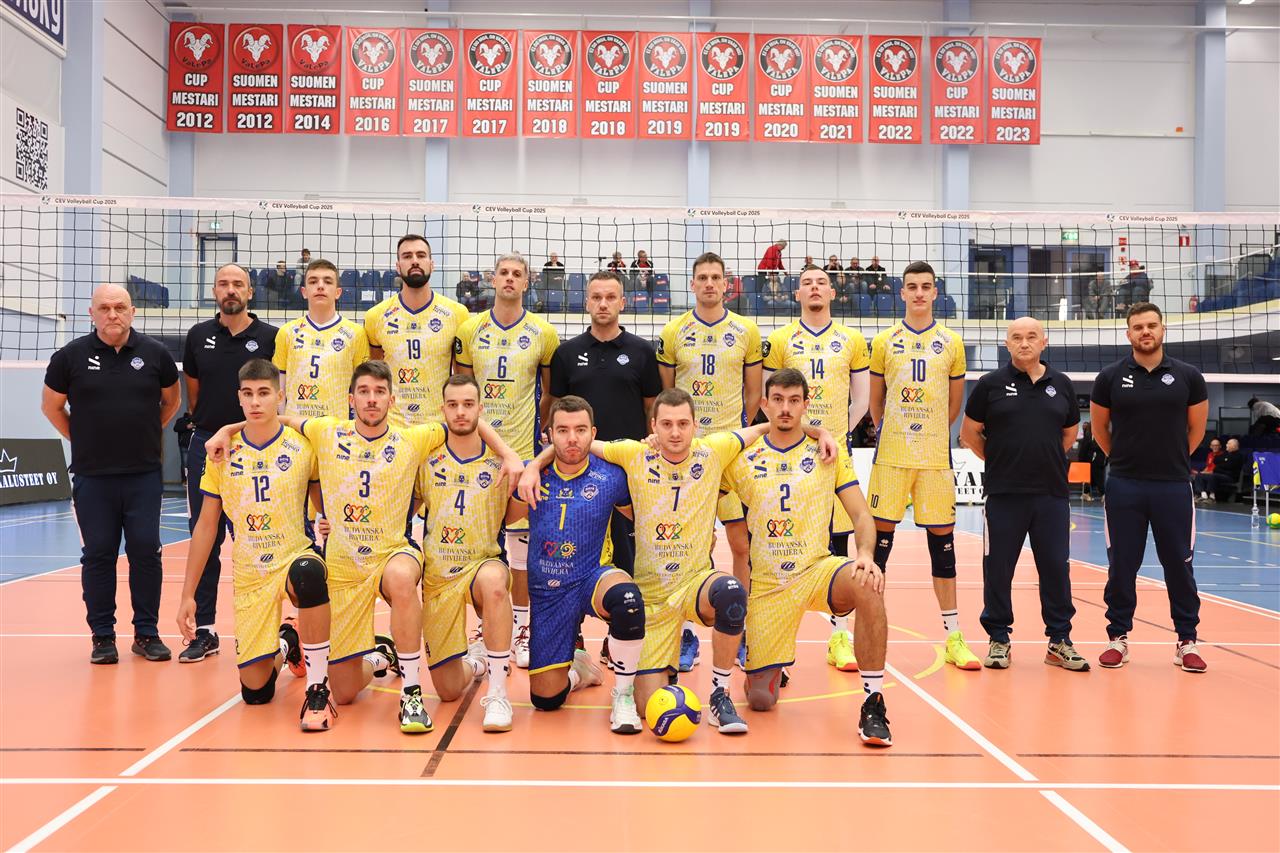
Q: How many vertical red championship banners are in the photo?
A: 15